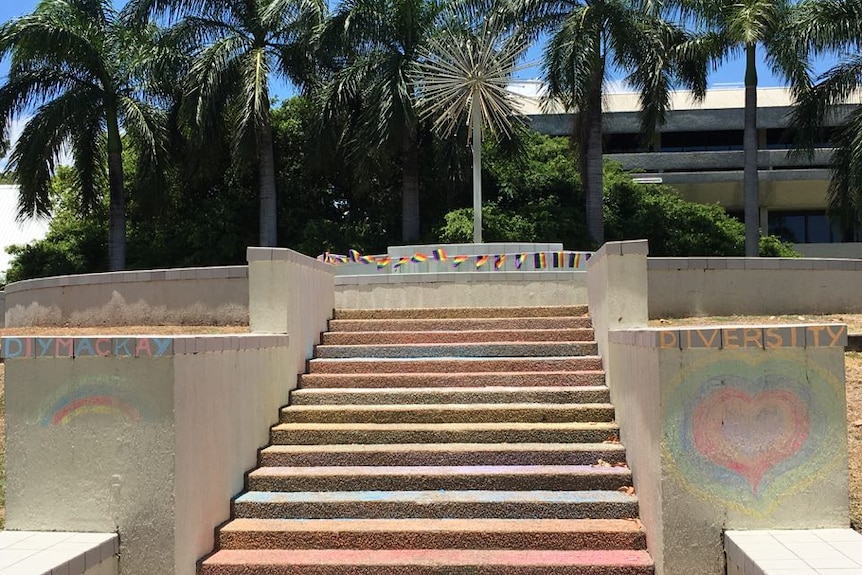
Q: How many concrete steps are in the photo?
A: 14